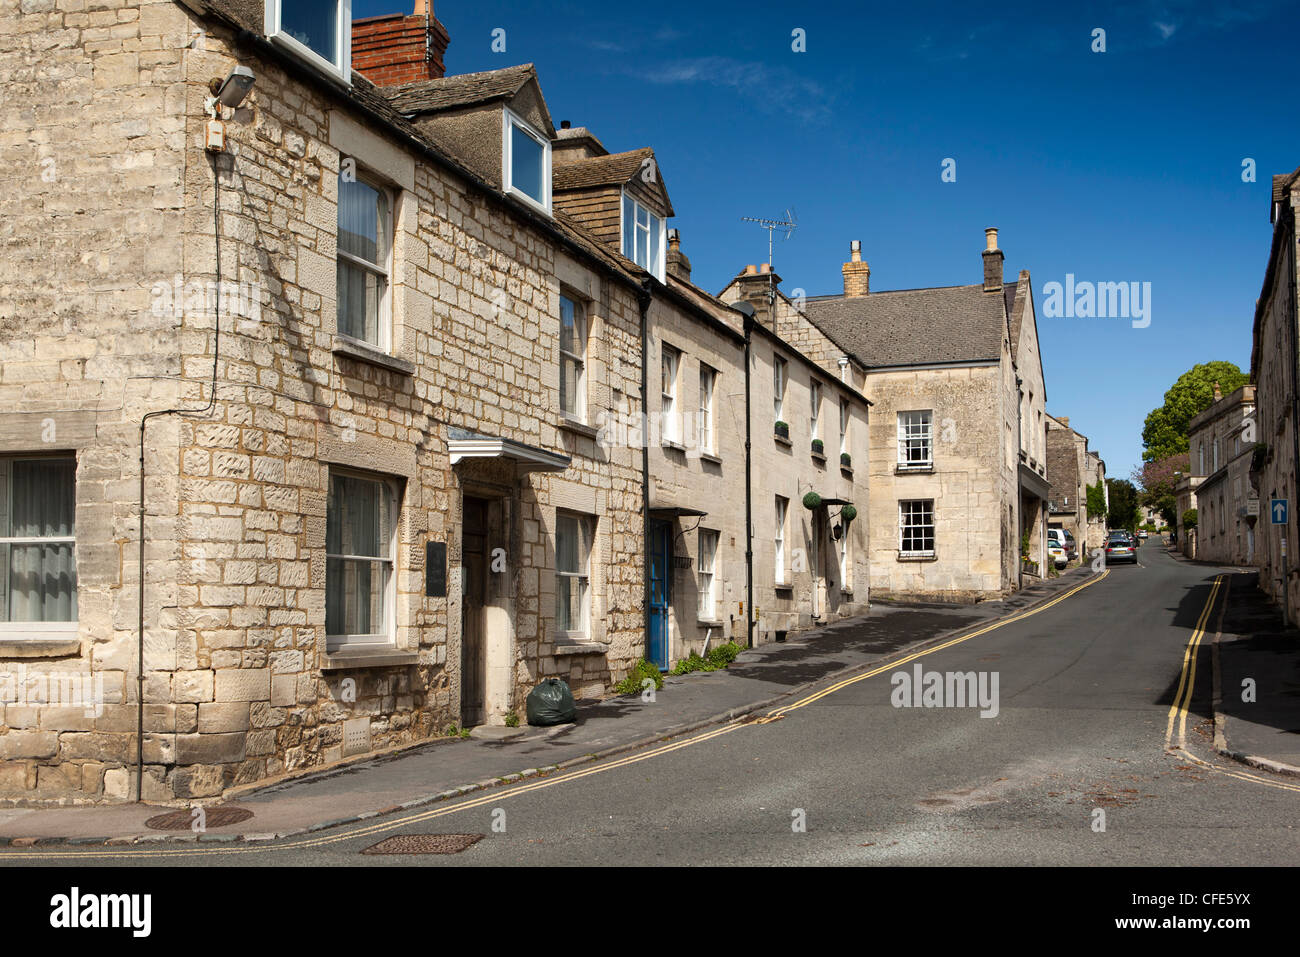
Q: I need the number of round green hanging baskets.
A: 2